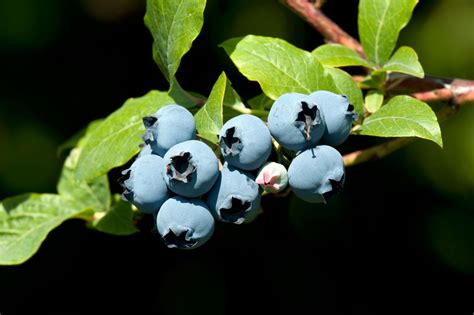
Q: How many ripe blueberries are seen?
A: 9